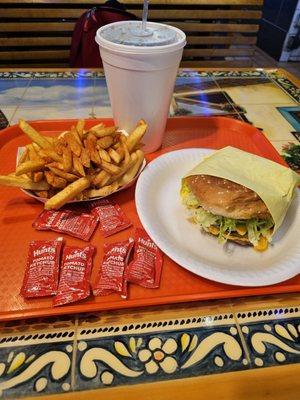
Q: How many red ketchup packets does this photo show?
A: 6